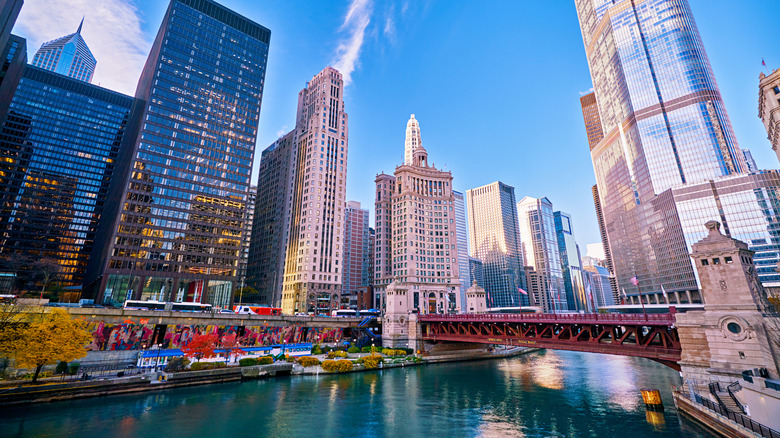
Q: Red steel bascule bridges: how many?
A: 1